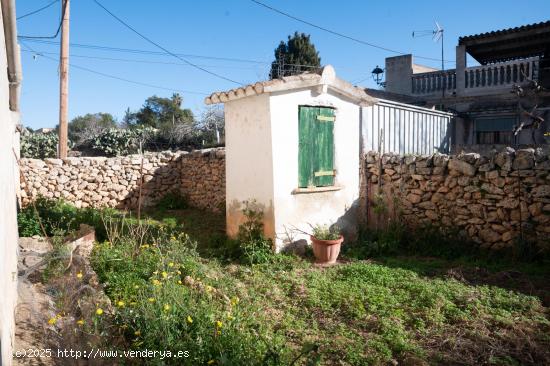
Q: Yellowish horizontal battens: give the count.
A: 2